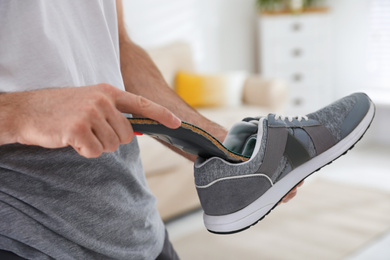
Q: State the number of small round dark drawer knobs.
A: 4